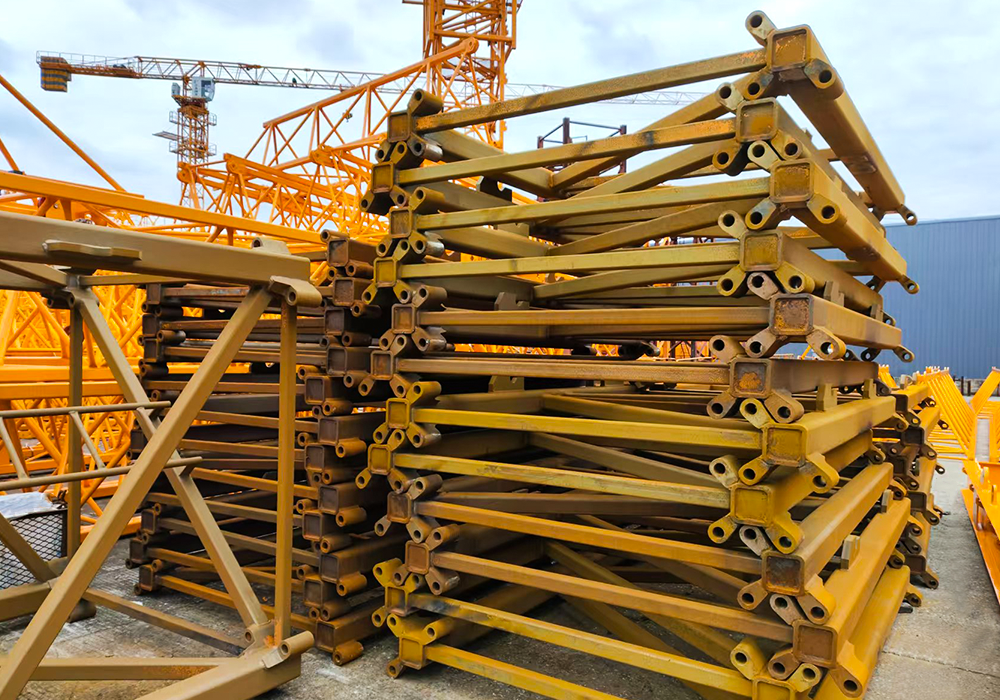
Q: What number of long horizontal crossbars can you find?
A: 12